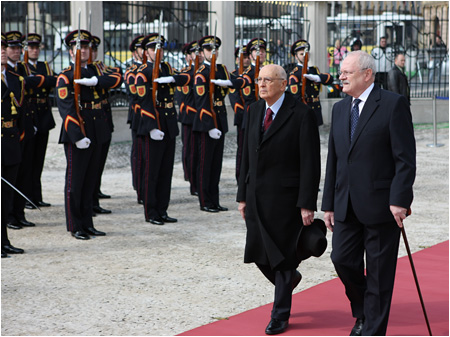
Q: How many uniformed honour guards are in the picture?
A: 13